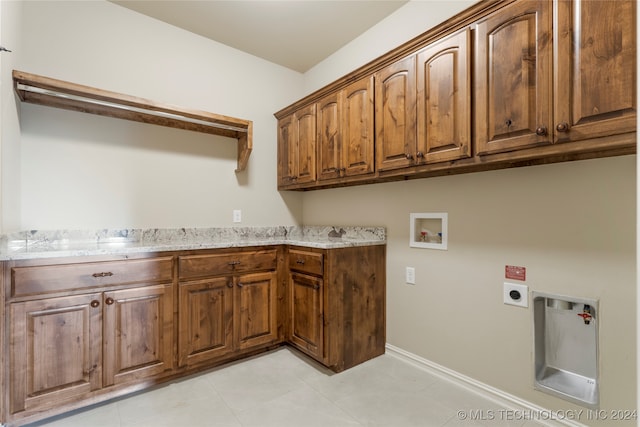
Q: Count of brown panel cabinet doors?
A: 13